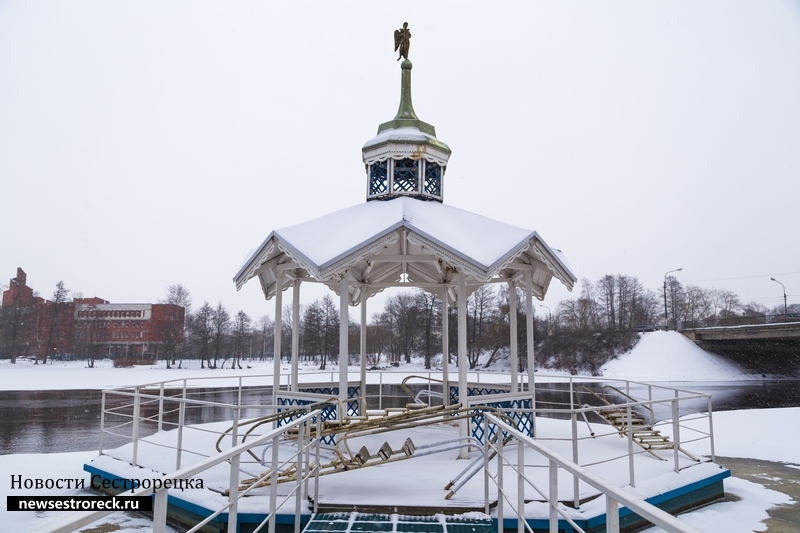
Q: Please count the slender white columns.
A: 8